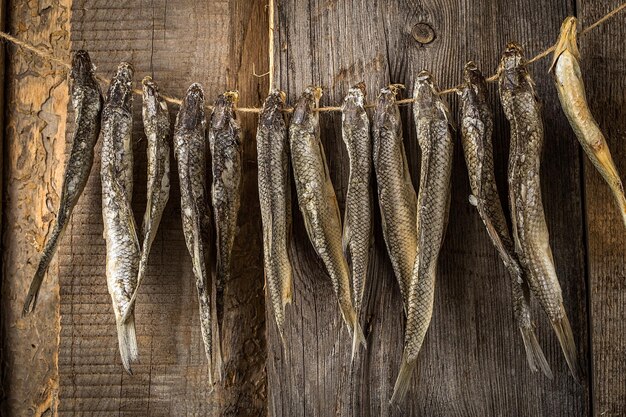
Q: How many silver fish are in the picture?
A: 12